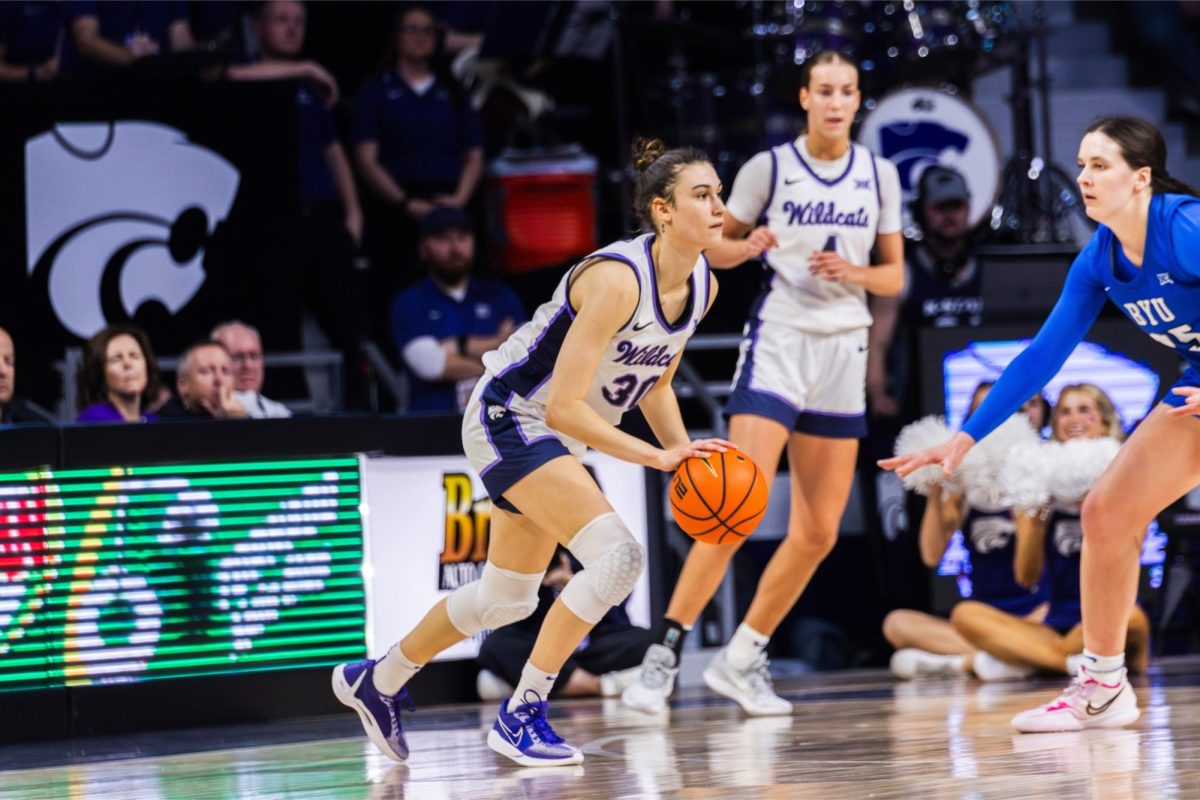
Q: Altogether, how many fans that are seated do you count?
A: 4